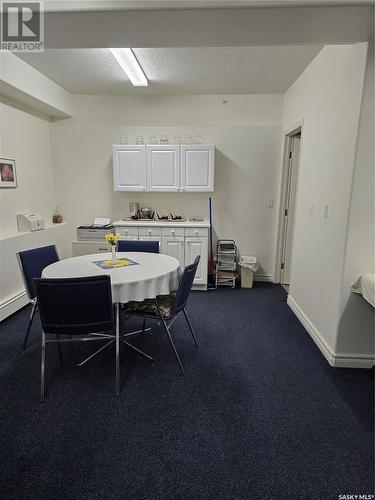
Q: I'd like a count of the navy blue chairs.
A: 4